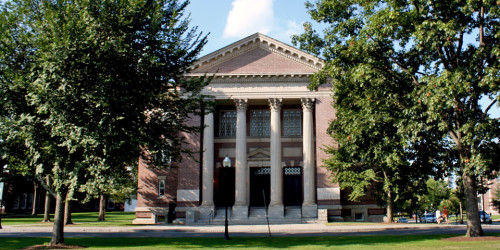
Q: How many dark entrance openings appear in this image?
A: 3